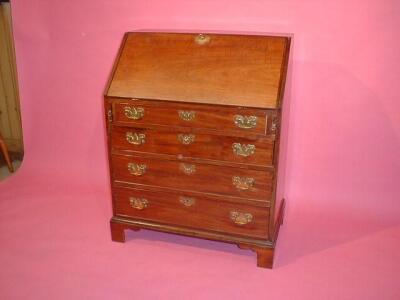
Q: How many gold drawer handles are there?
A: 8